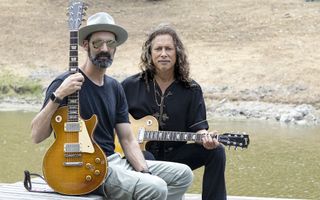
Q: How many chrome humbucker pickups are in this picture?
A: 3